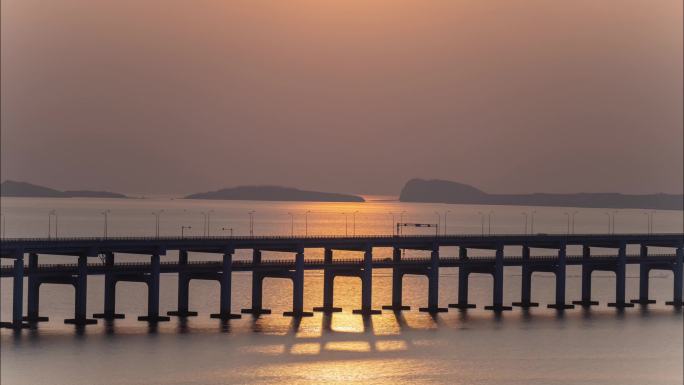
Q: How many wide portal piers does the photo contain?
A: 10